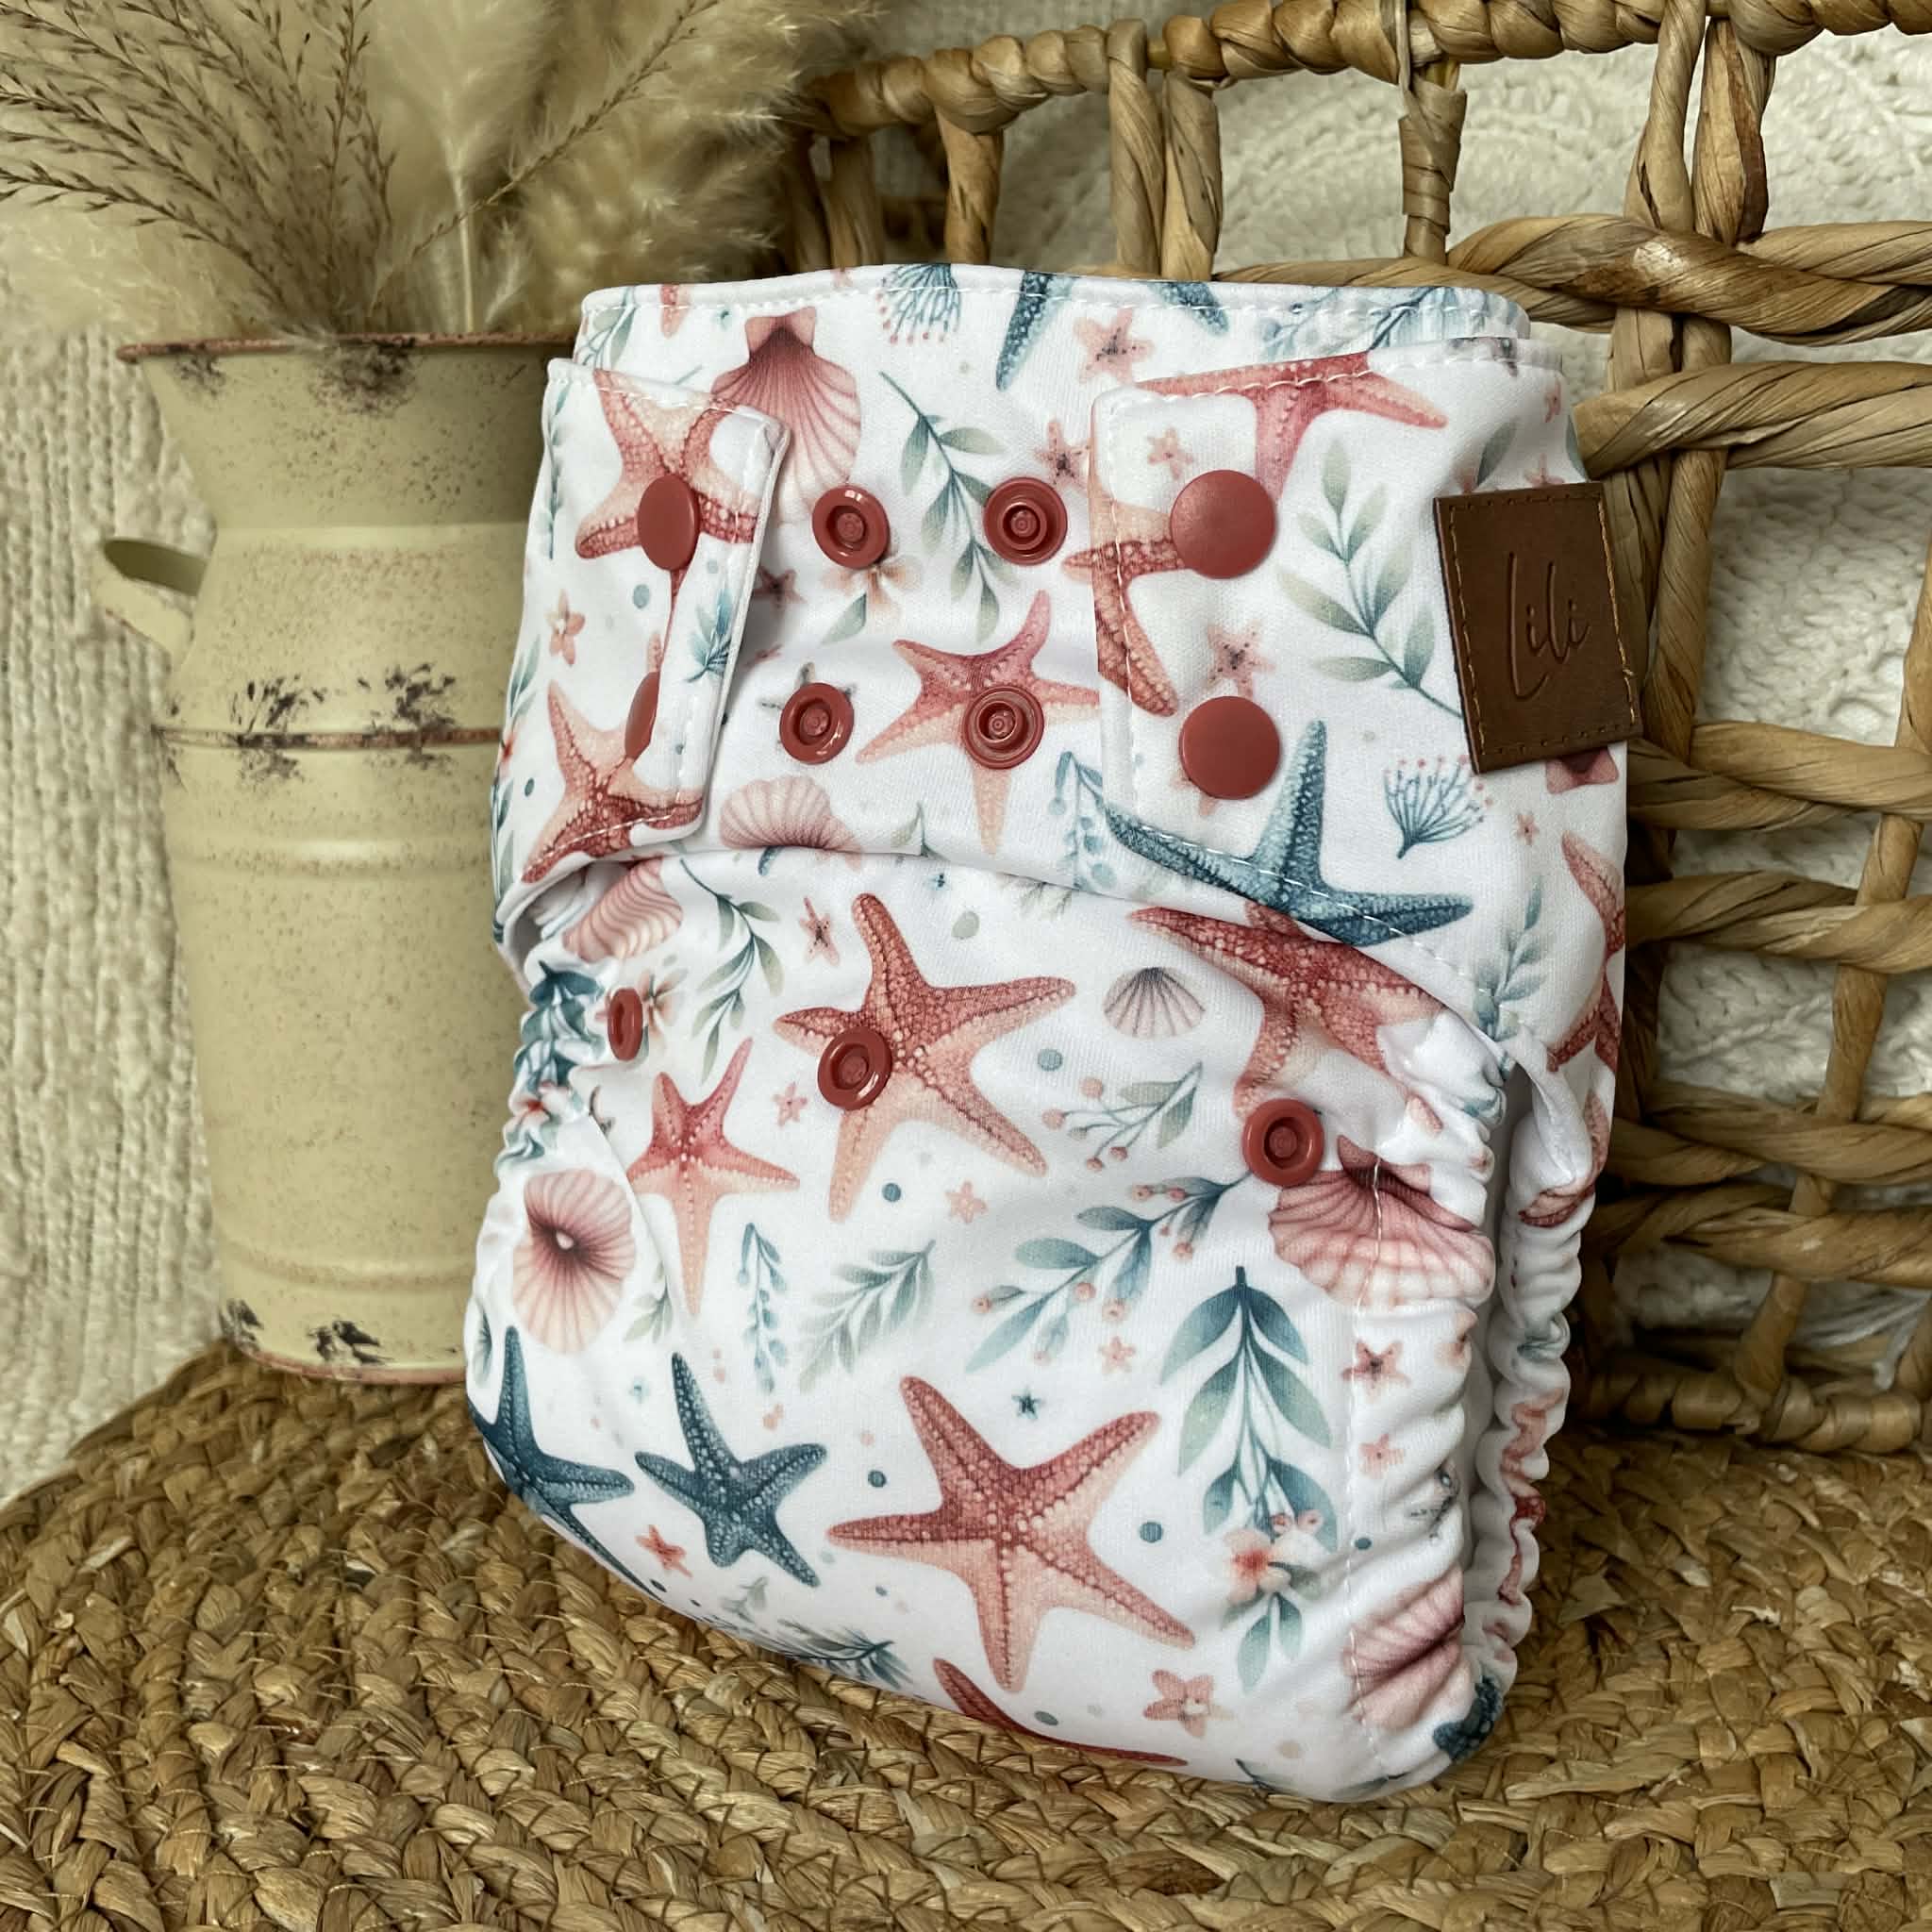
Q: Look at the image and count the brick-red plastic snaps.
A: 11